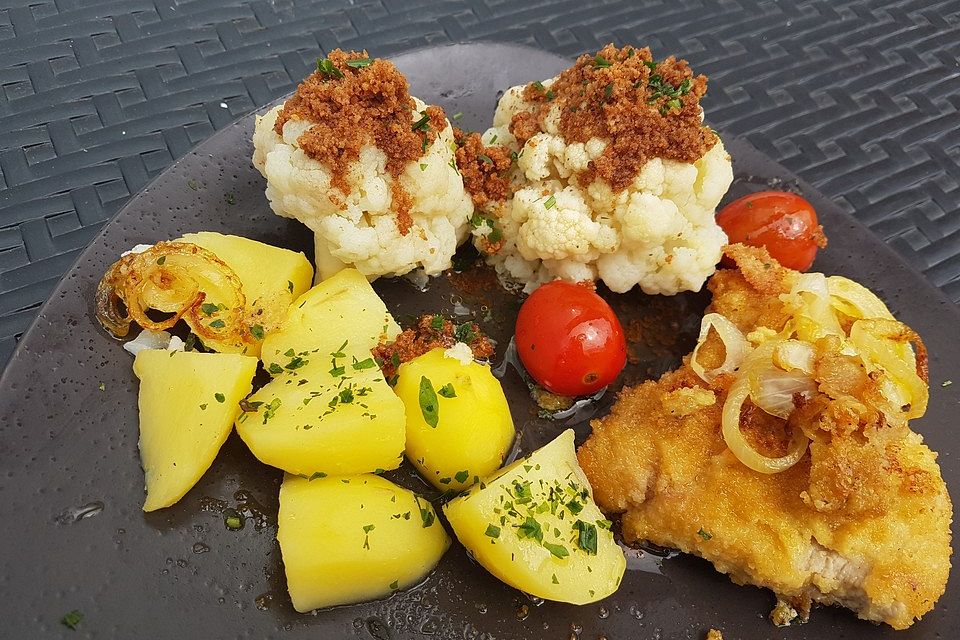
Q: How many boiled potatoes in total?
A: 7